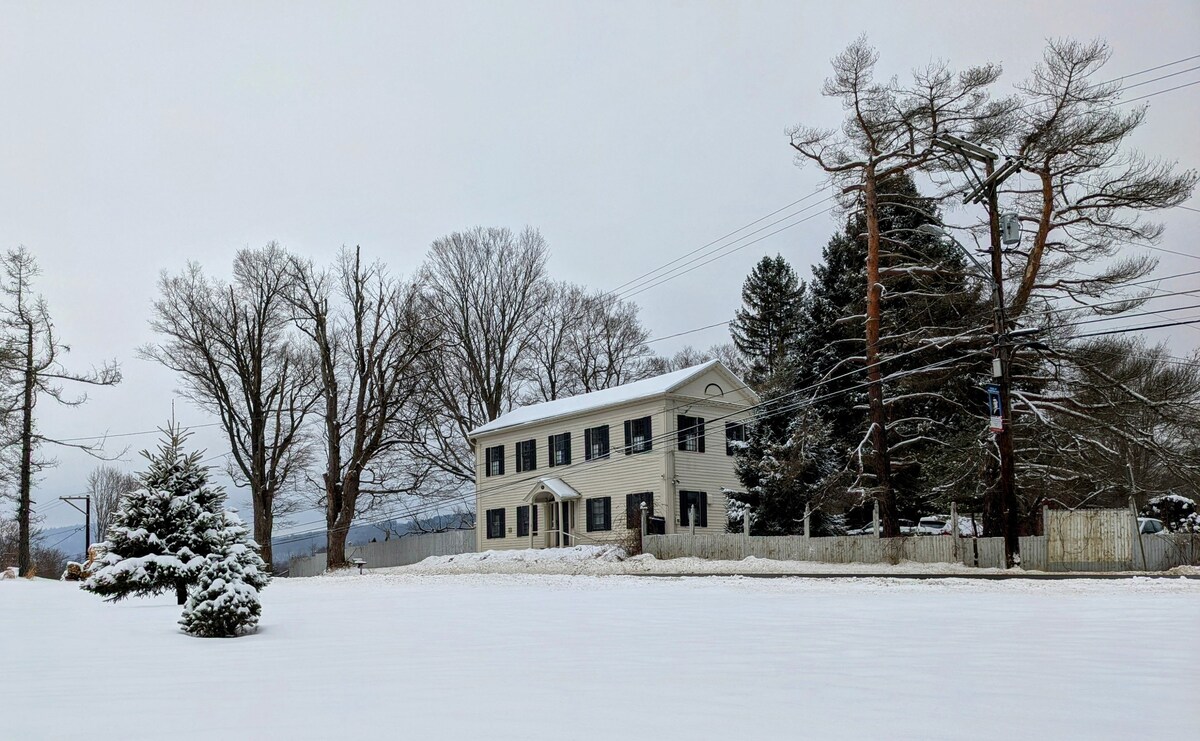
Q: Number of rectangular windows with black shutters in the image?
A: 12